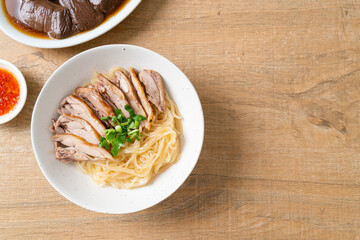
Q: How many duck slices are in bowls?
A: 8